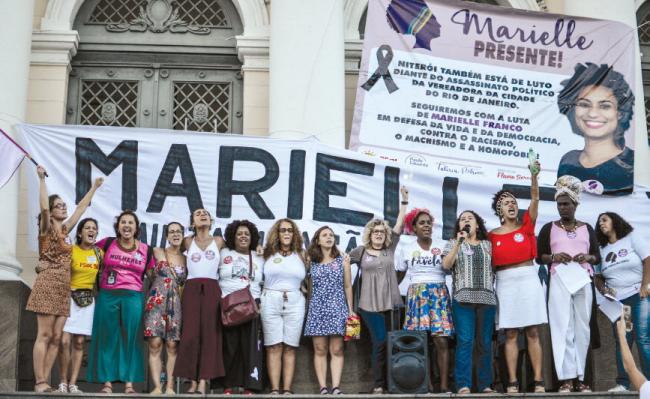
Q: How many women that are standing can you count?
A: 14